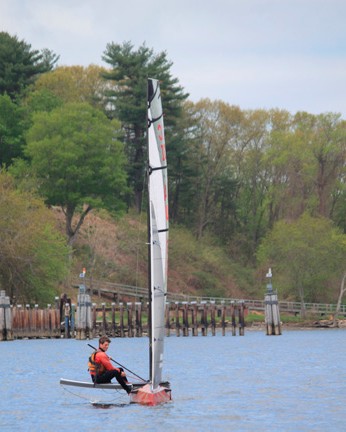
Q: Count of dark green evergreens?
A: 2